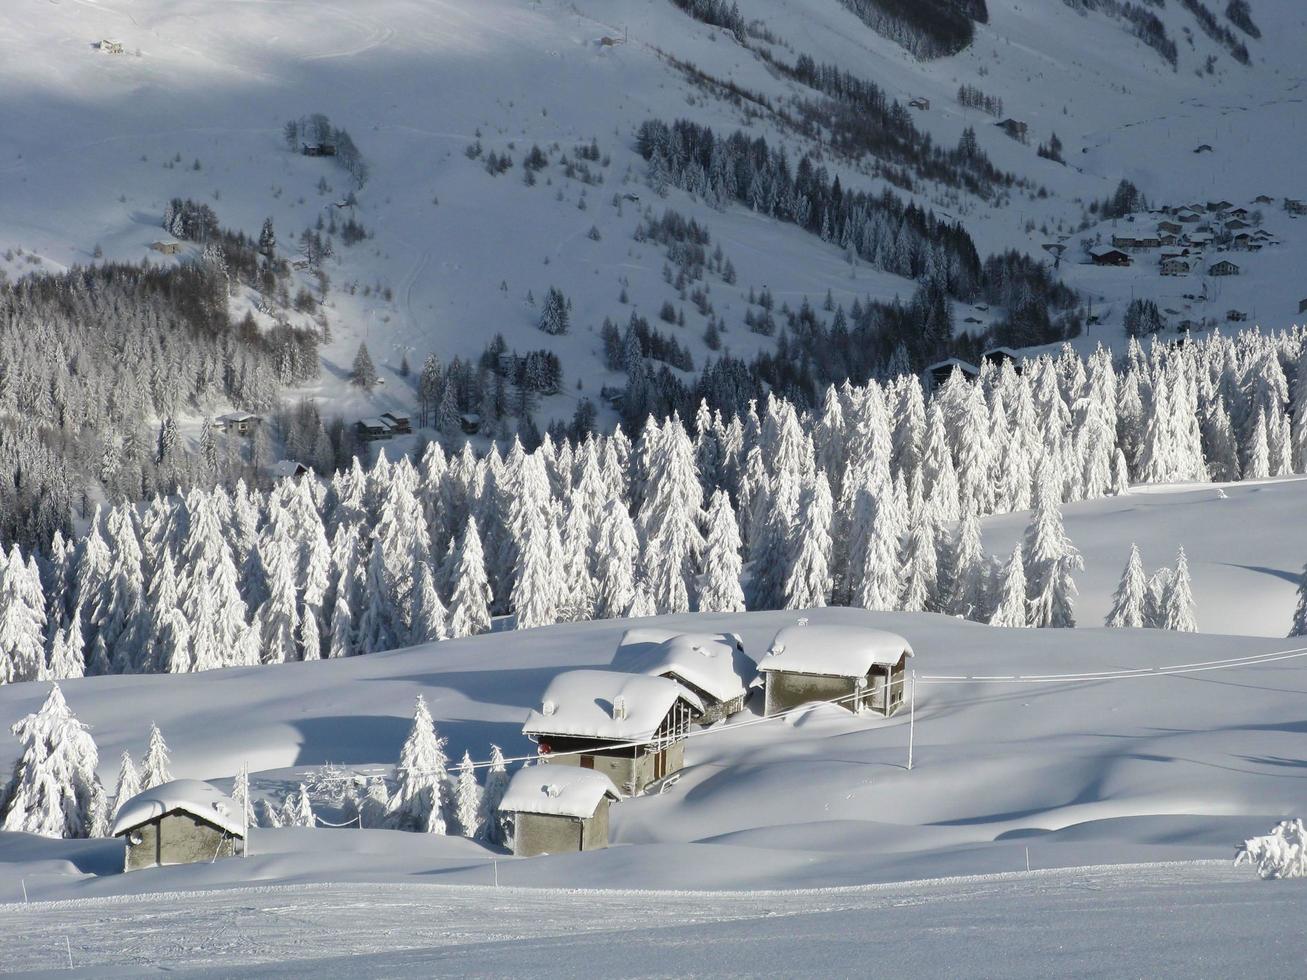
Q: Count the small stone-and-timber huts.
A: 5